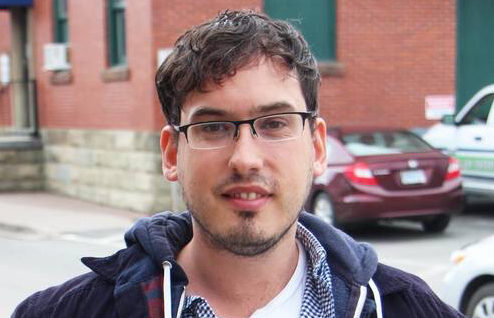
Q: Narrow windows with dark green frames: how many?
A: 2